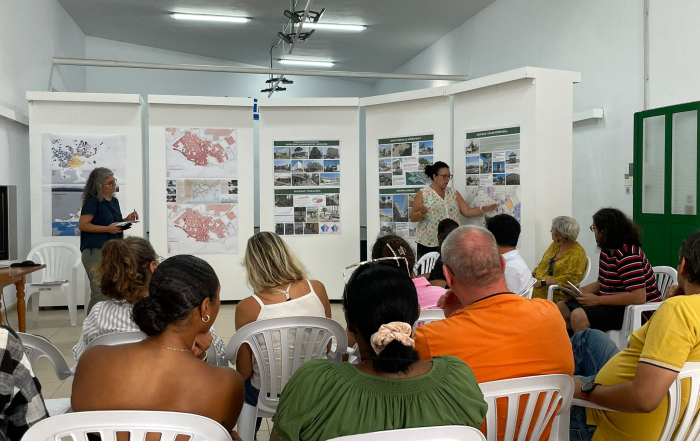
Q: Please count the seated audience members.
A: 12